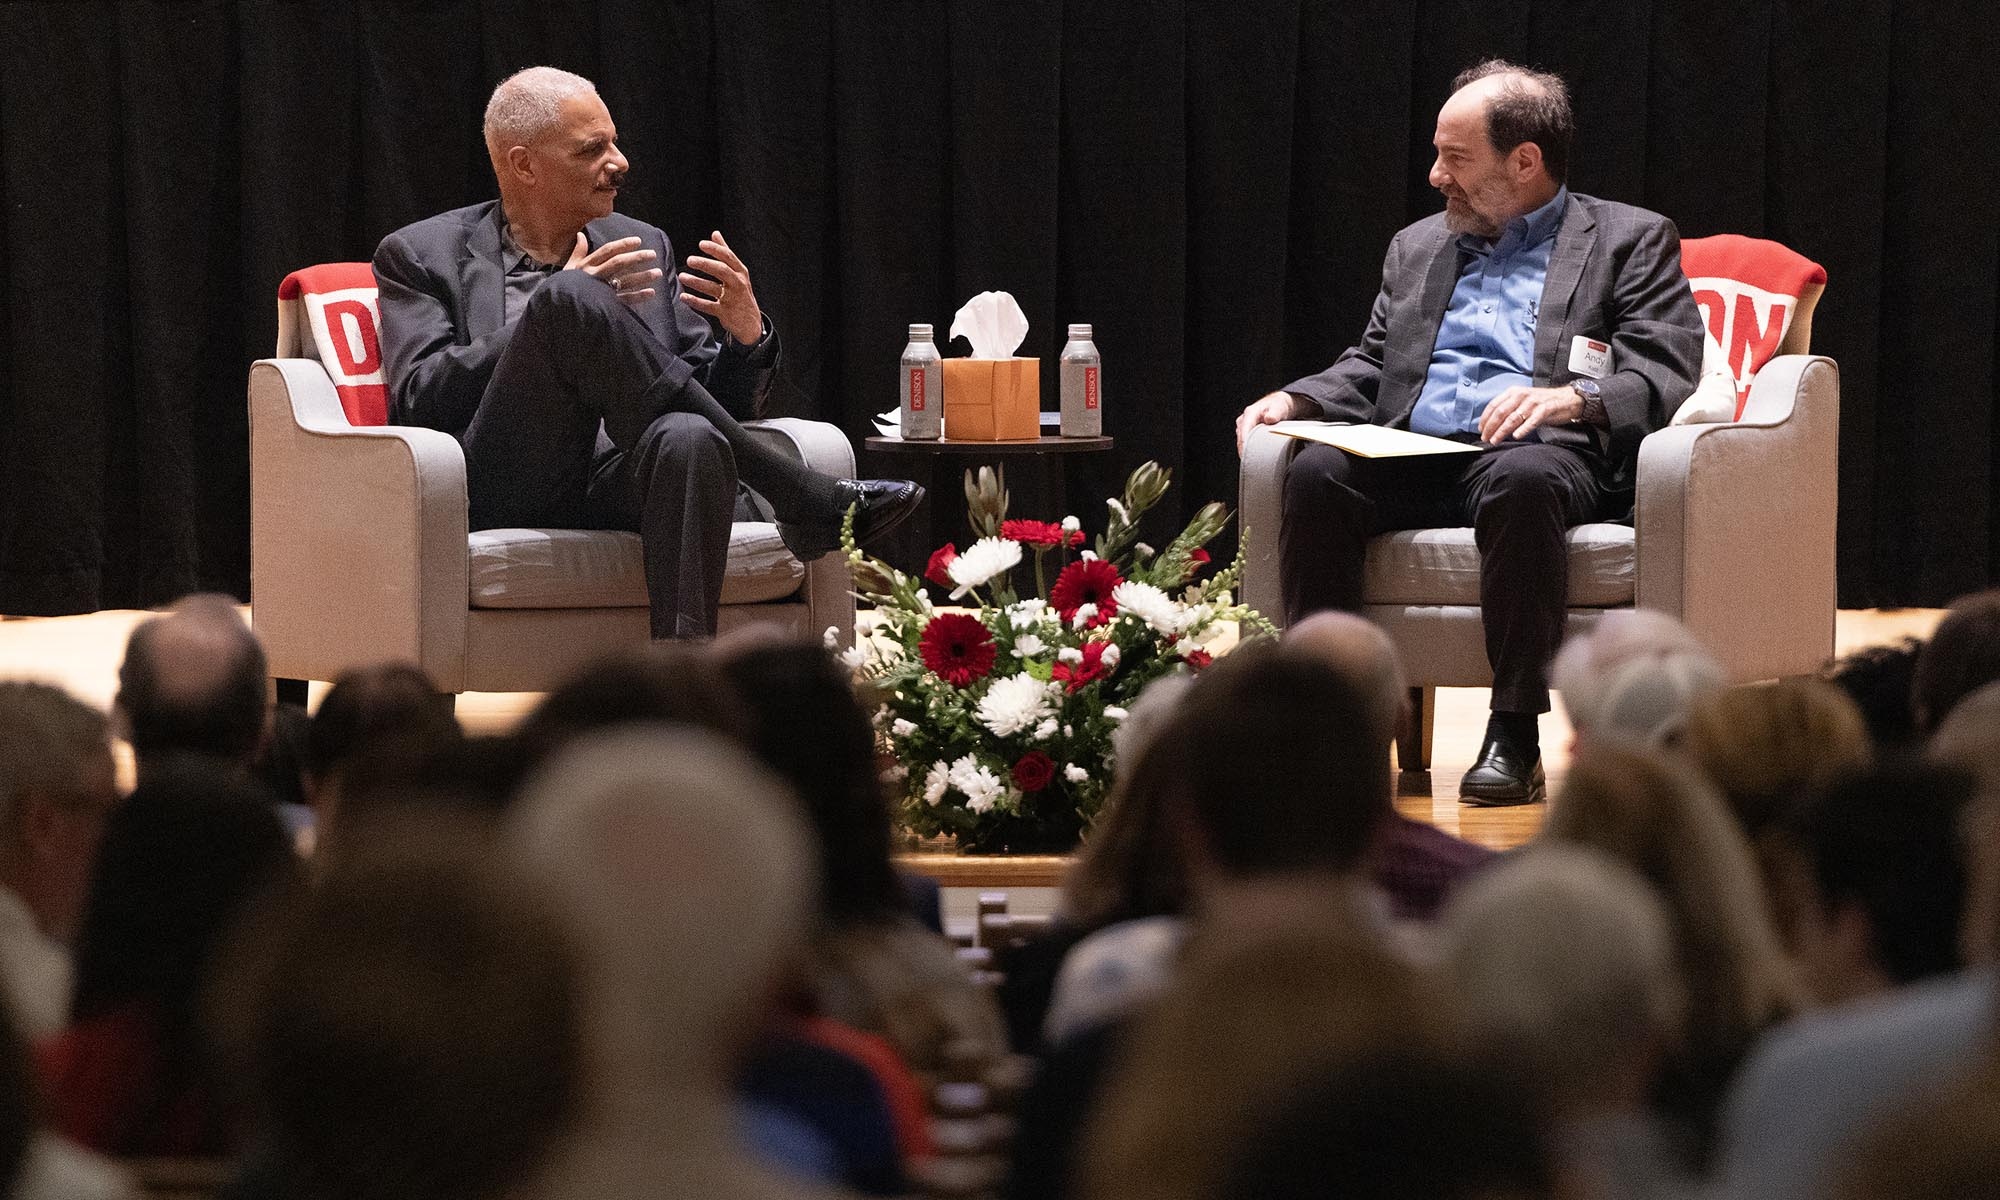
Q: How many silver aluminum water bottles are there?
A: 2